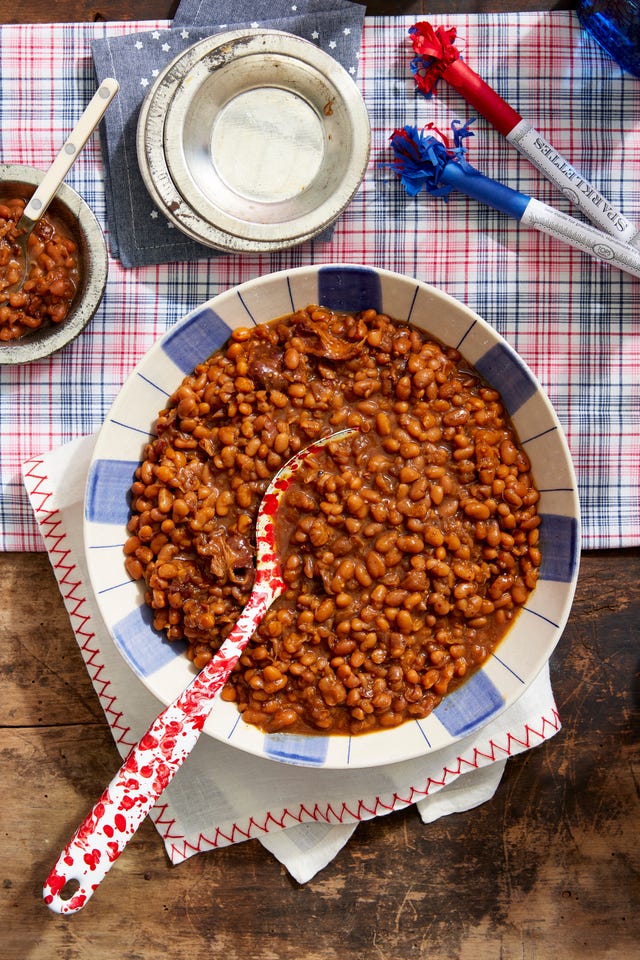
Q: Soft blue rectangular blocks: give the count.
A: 8